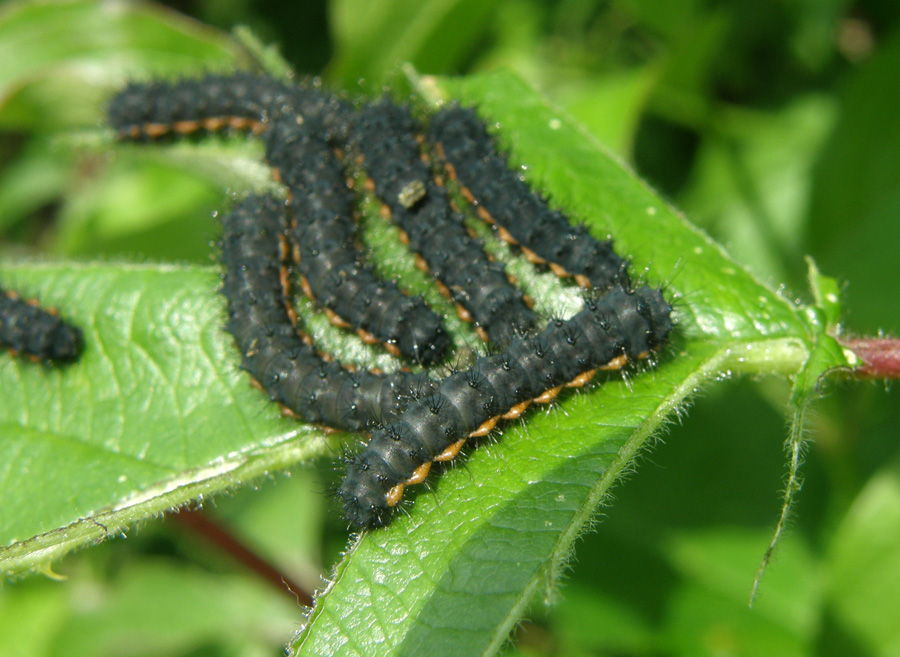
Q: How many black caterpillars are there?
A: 7